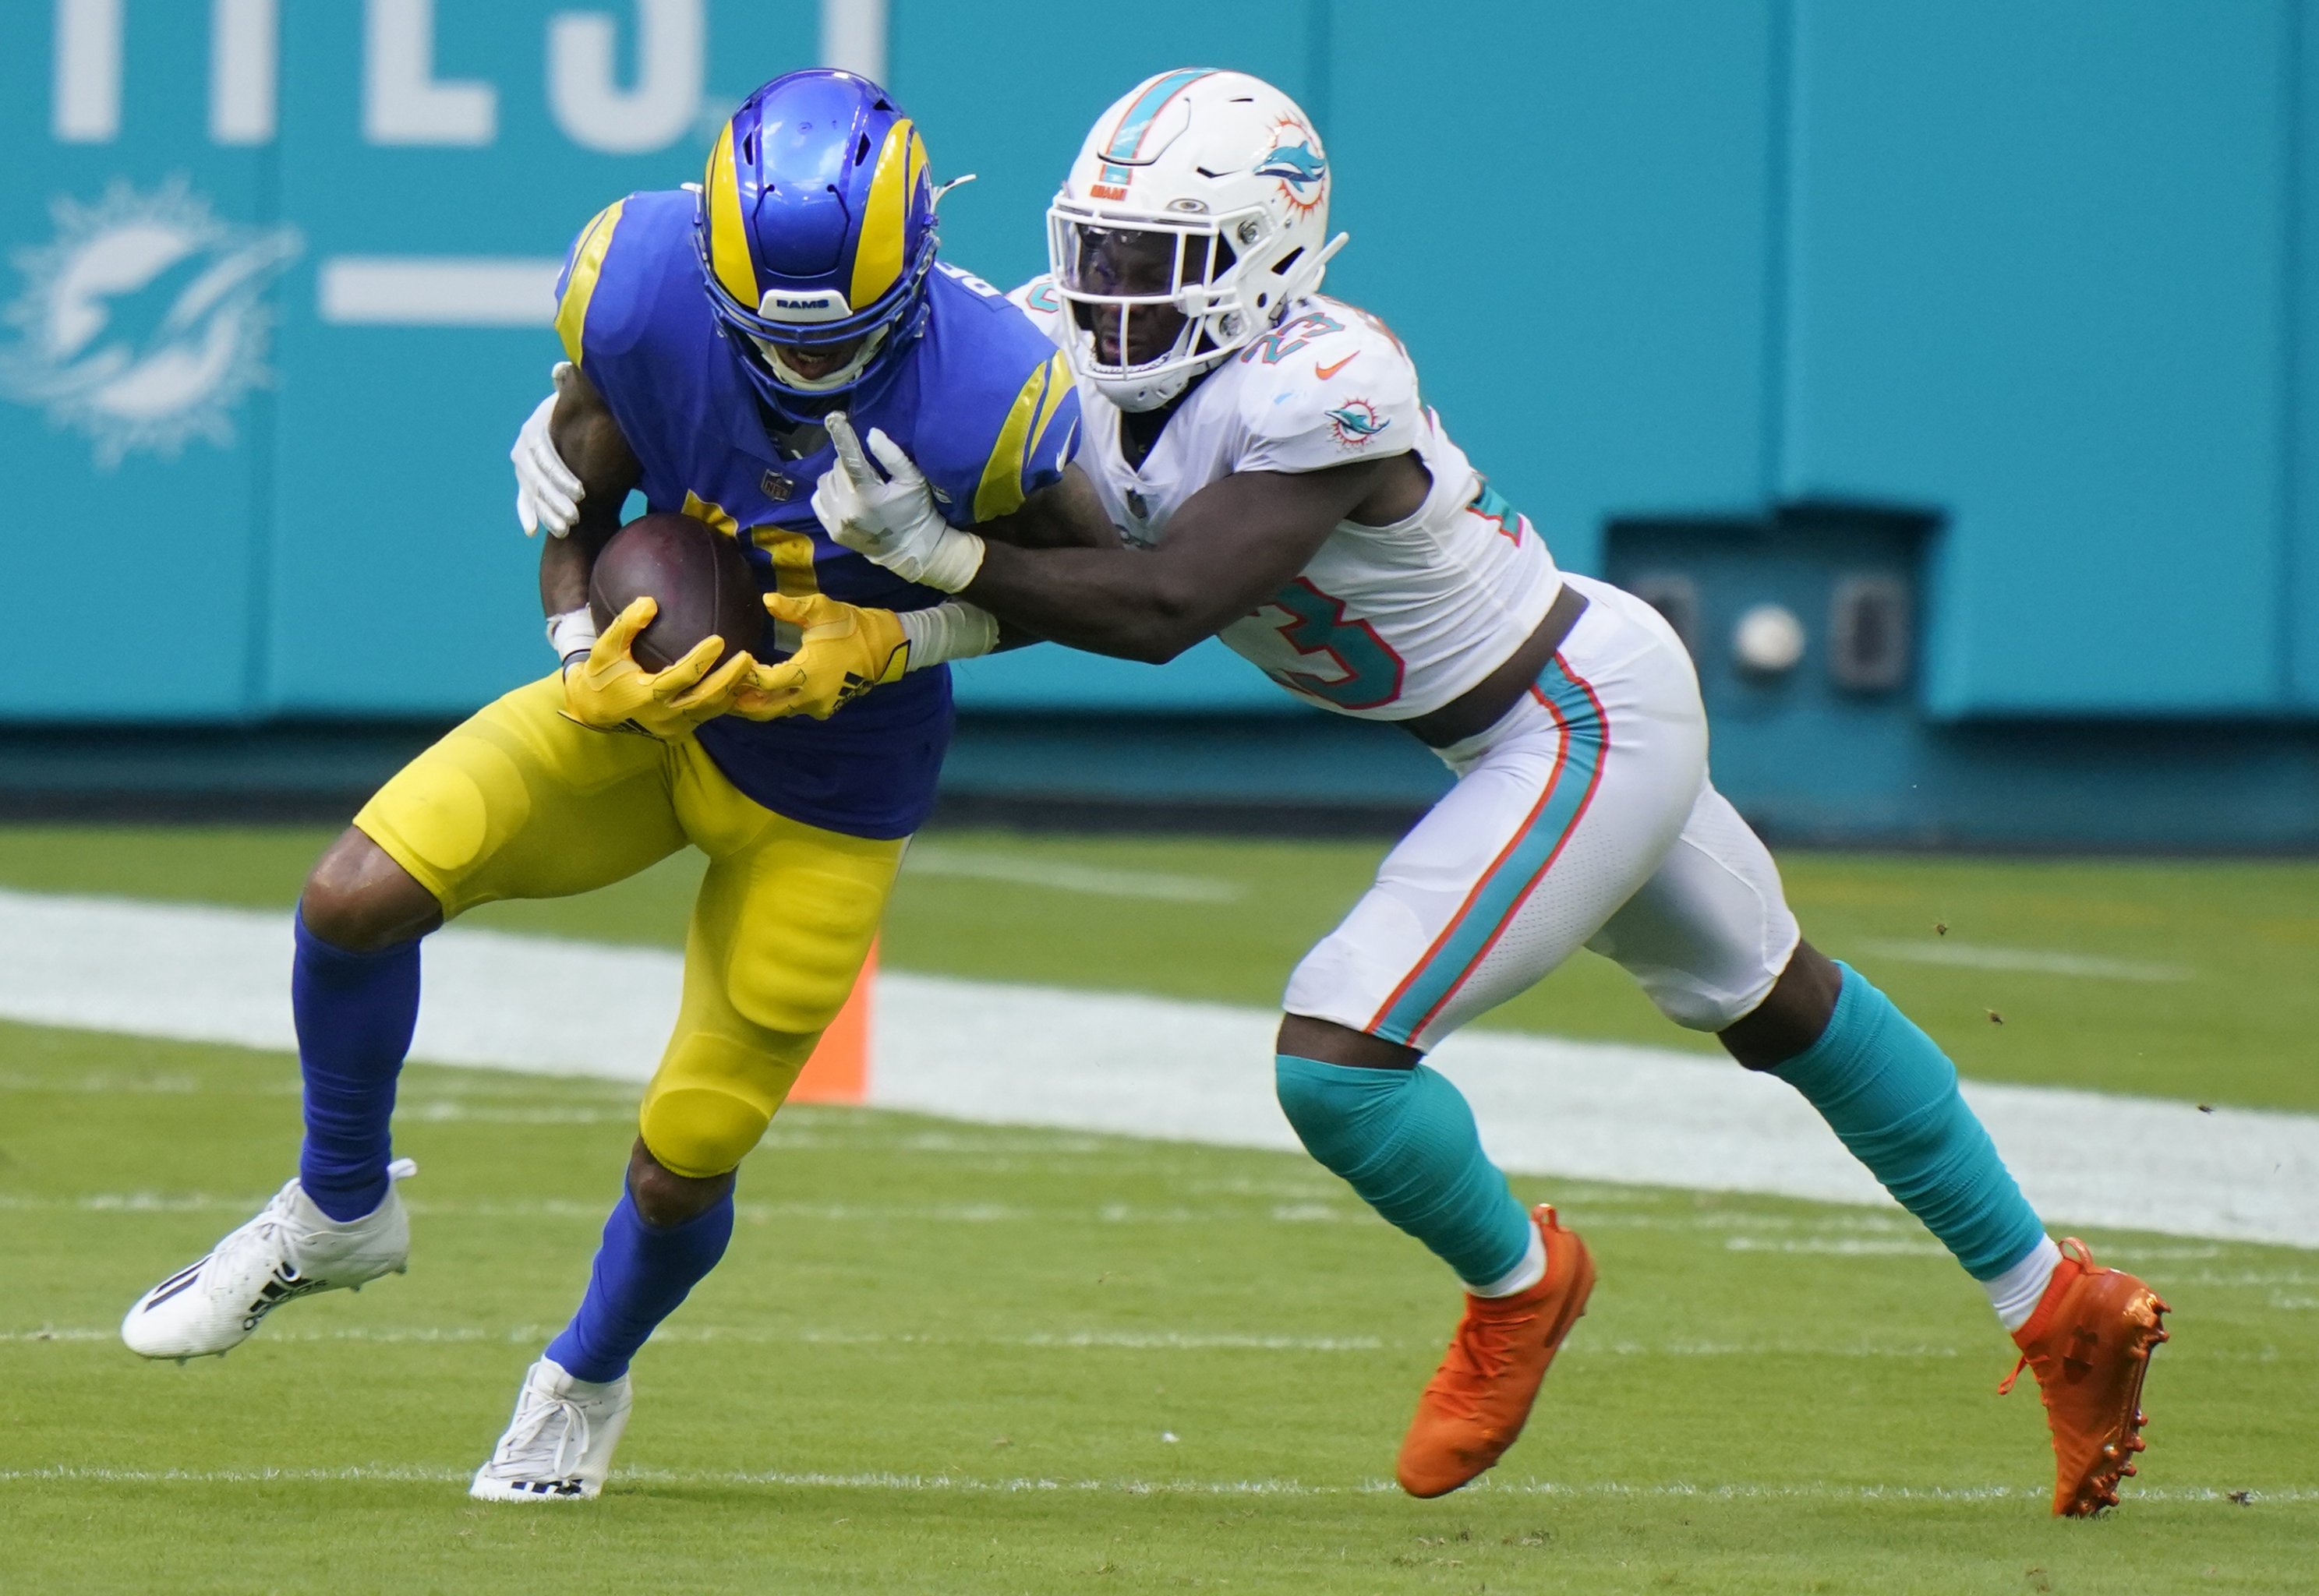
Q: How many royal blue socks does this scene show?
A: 2